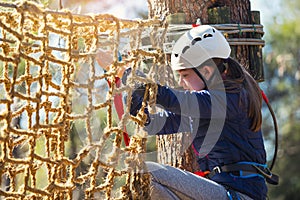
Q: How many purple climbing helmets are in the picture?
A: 0